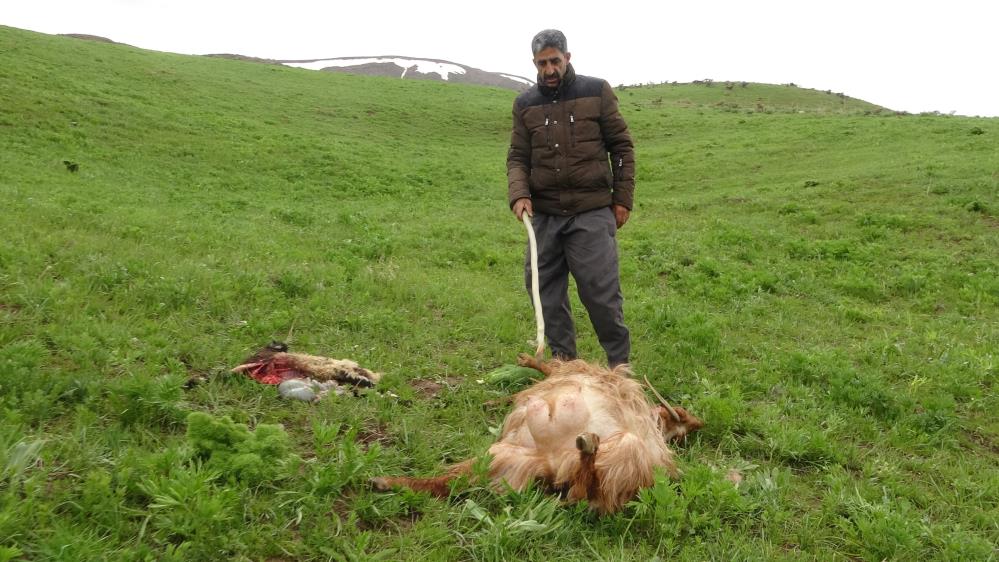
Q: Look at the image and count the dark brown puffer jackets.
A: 1